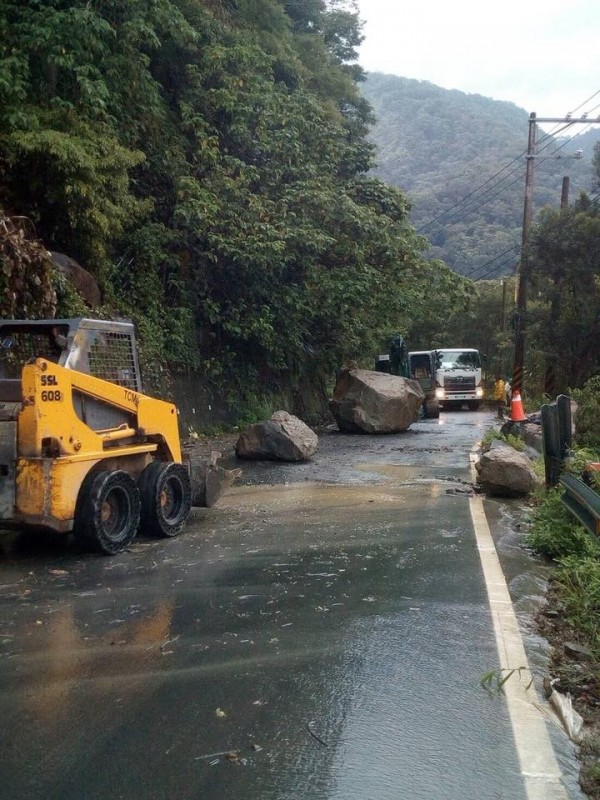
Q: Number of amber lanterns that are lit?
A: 0